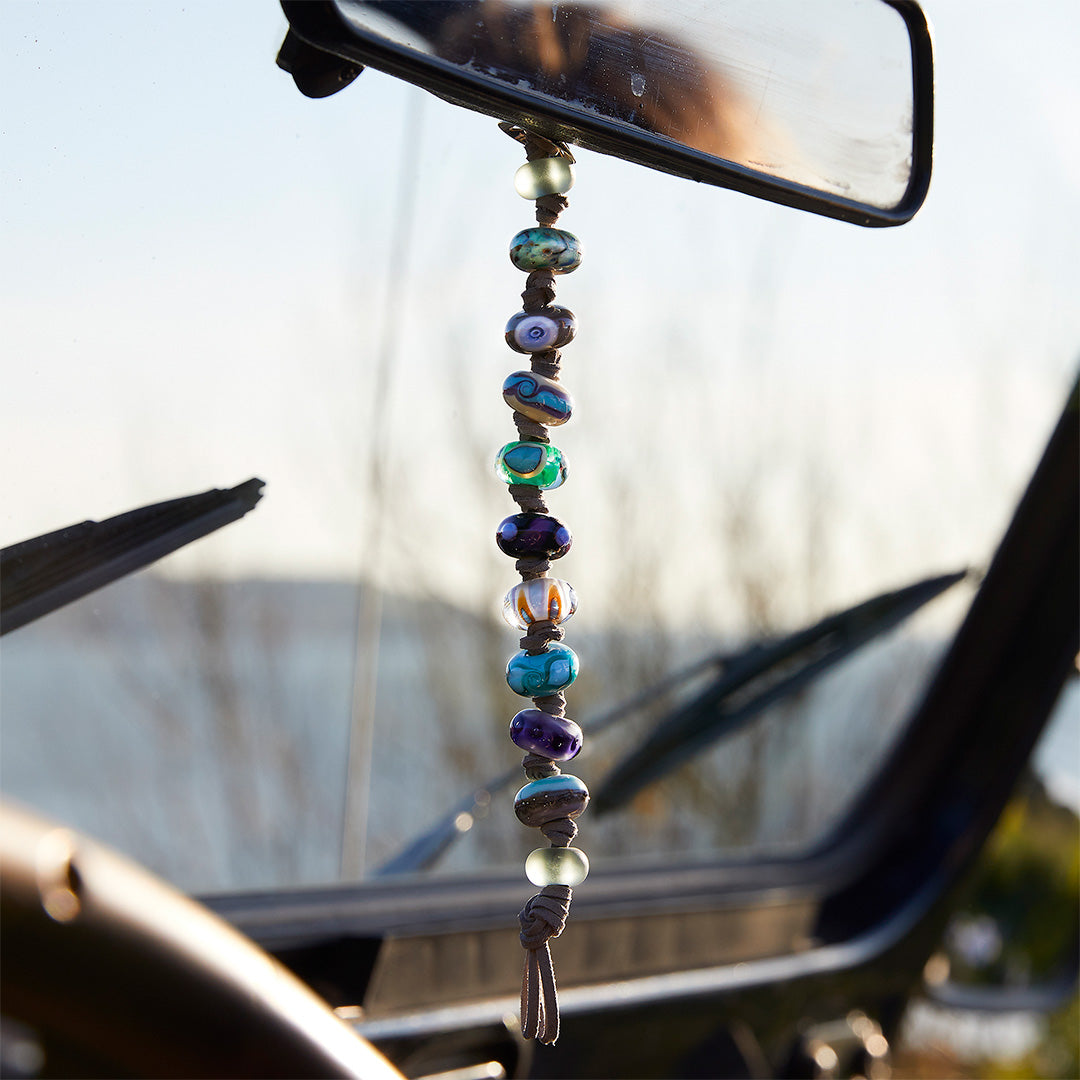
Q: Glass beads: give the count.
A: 11